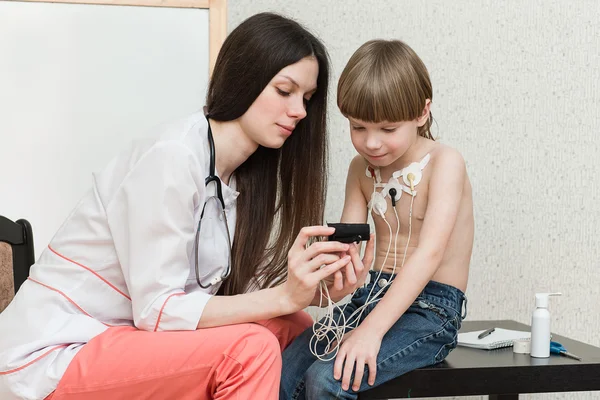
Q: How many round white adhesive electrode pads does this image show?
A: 4